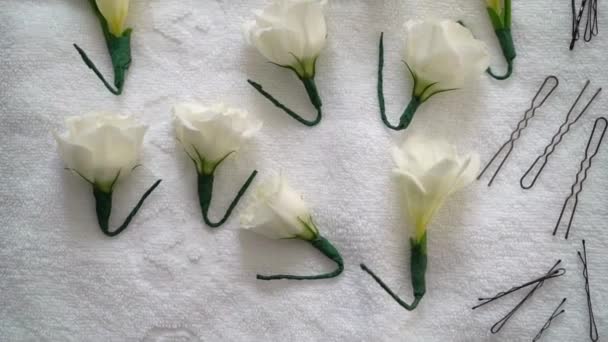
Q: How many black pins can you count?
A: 11